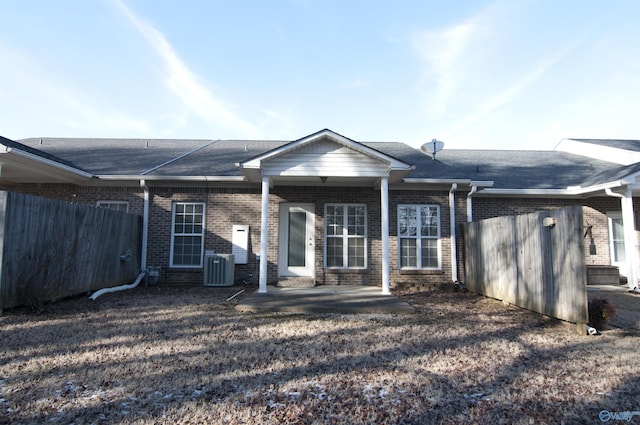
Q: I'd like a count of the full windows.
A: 3